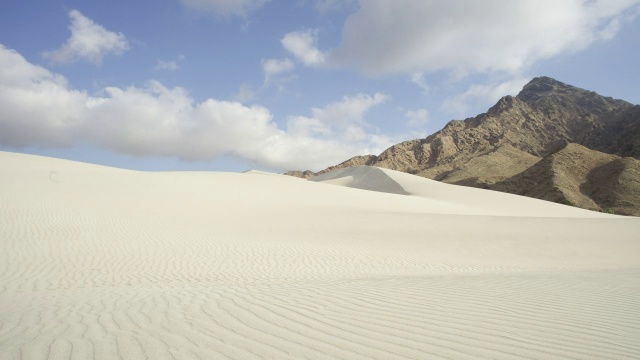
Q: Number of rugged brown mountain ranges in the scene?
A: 1